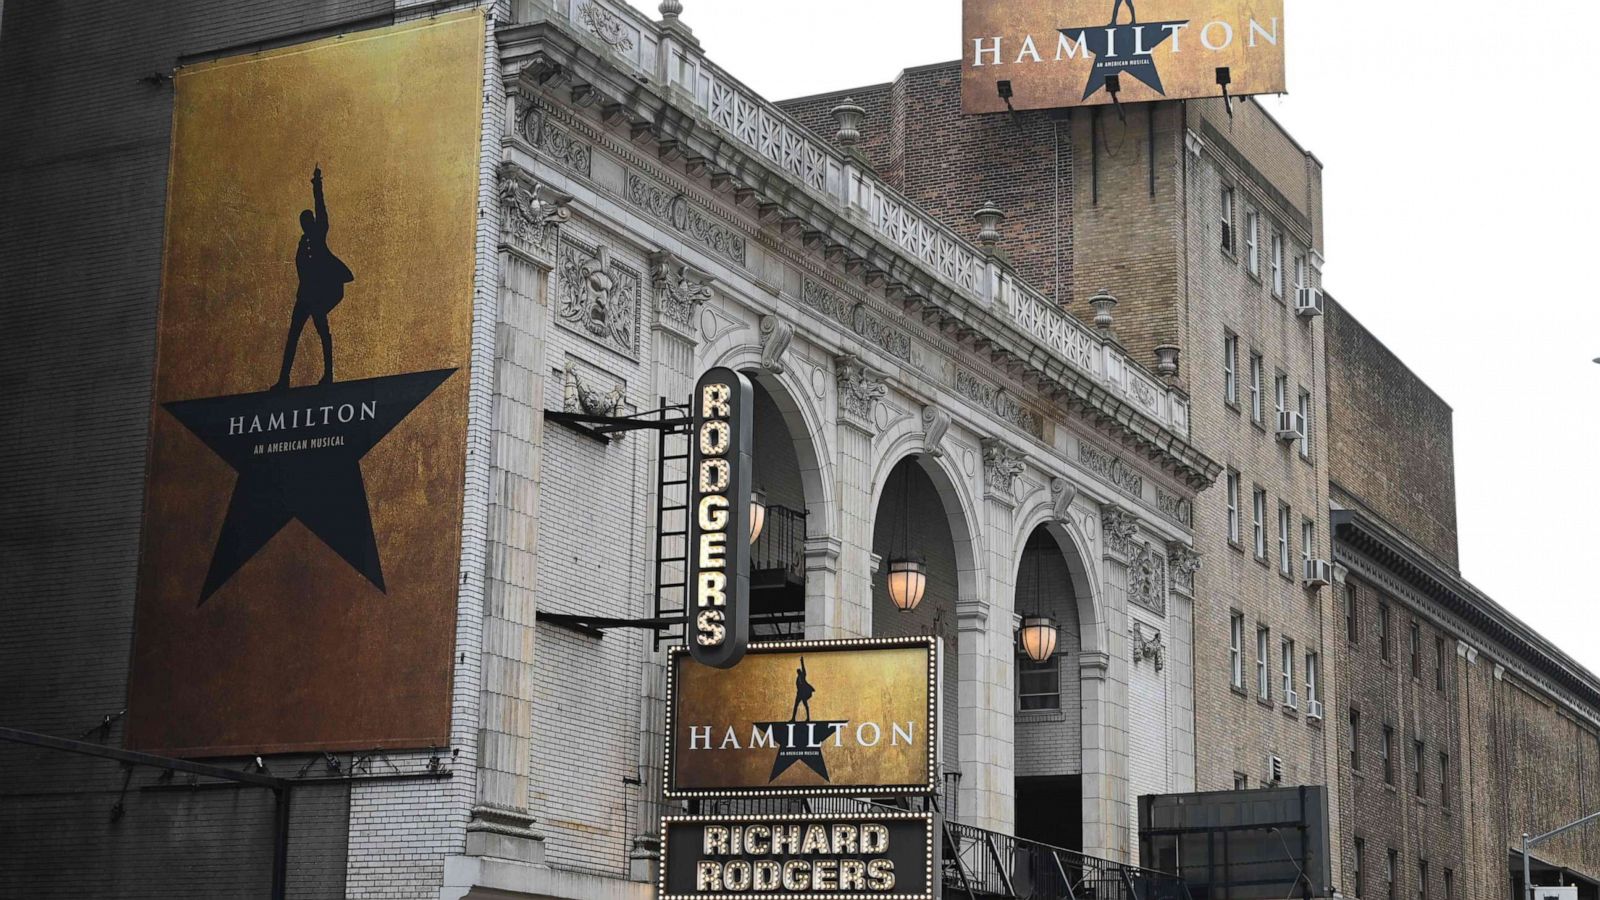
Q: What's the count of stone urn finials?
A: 5